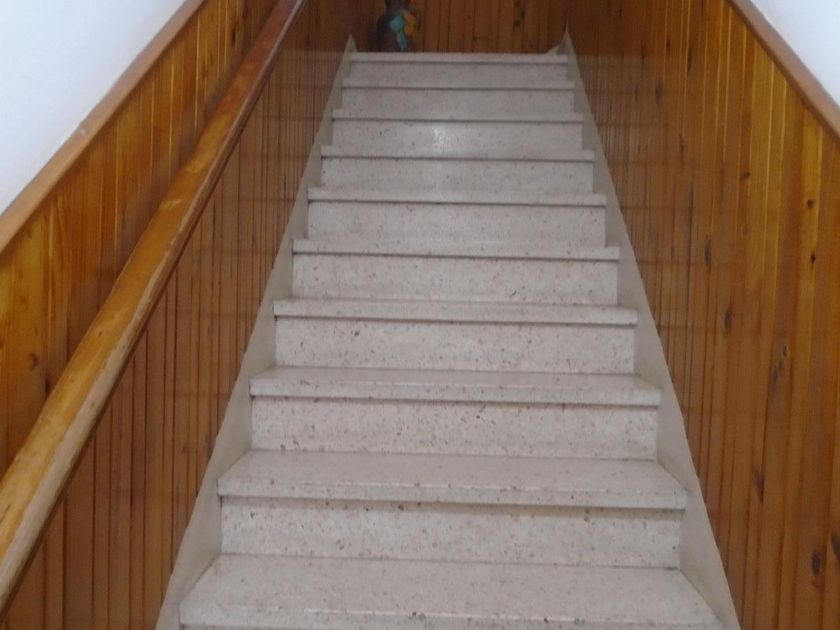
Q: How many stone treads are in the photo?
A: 10